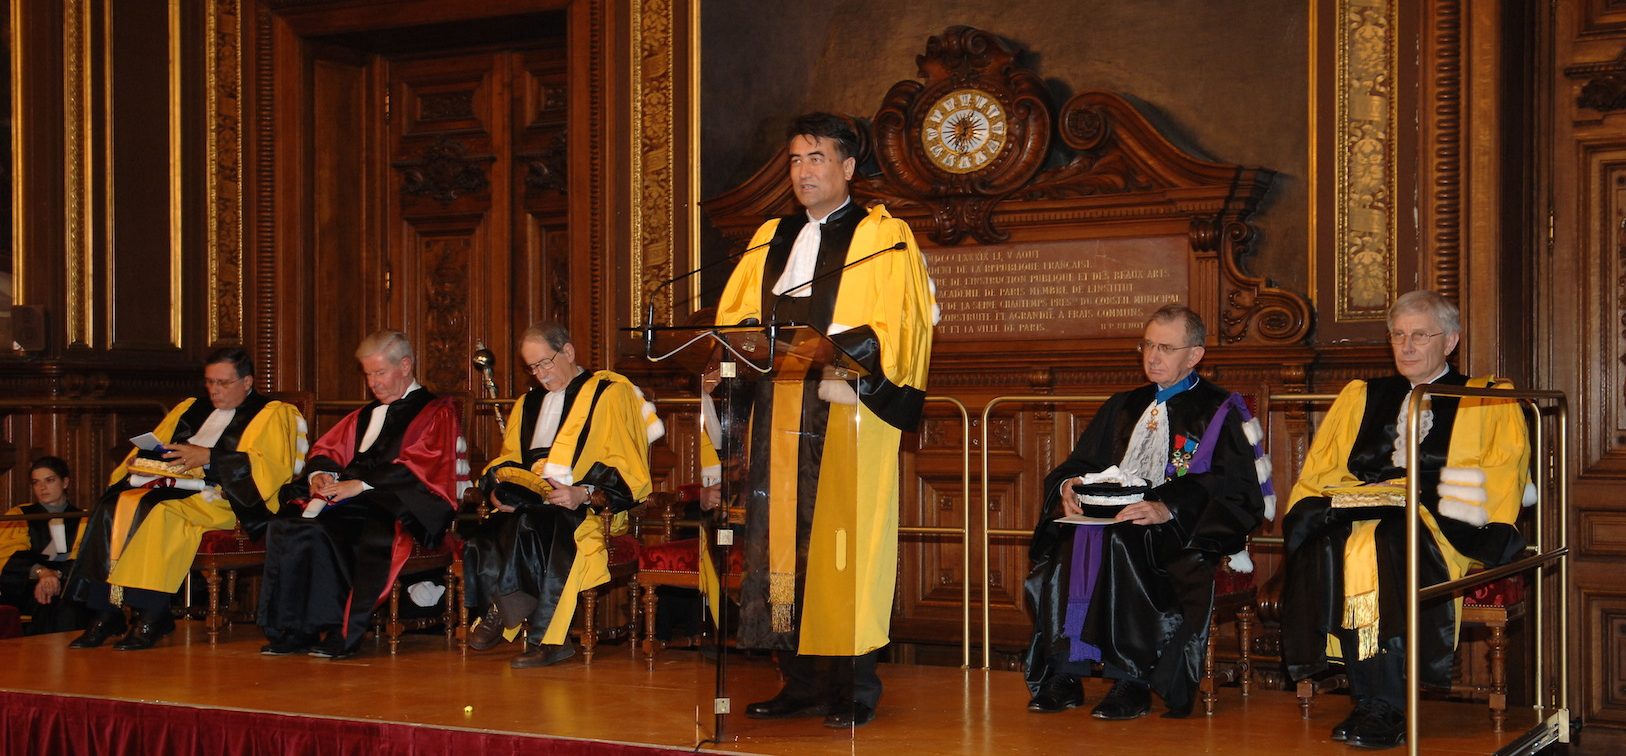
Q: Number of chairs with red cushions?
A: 6